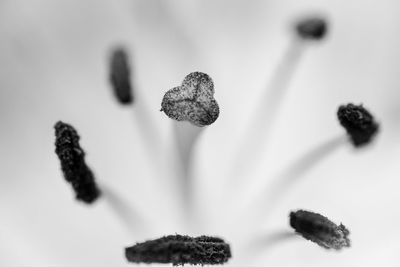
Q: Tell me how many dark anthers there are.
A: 6